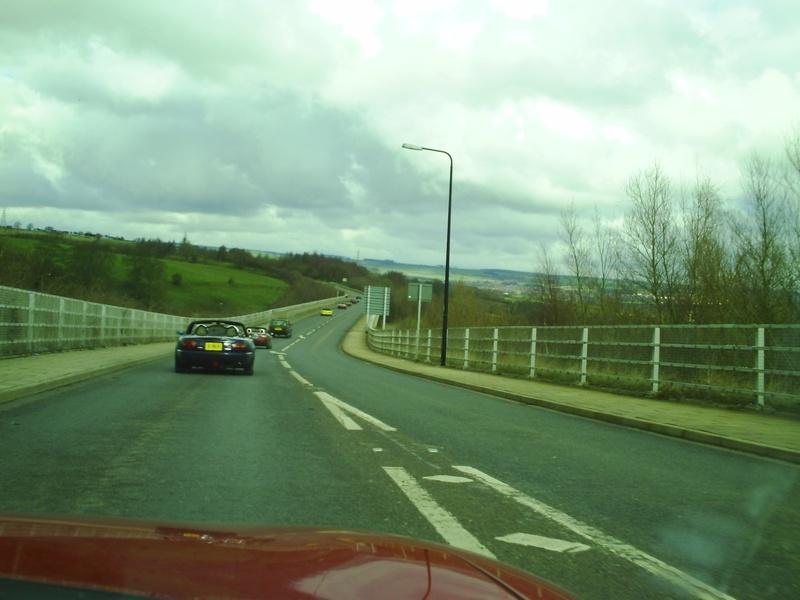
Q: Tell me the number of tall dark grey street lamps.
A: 1